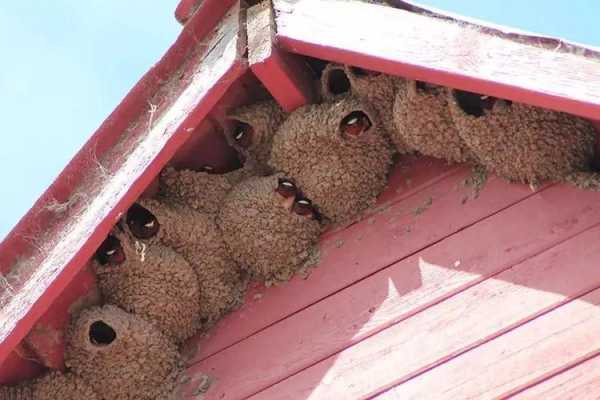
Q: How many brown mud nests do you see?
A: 11